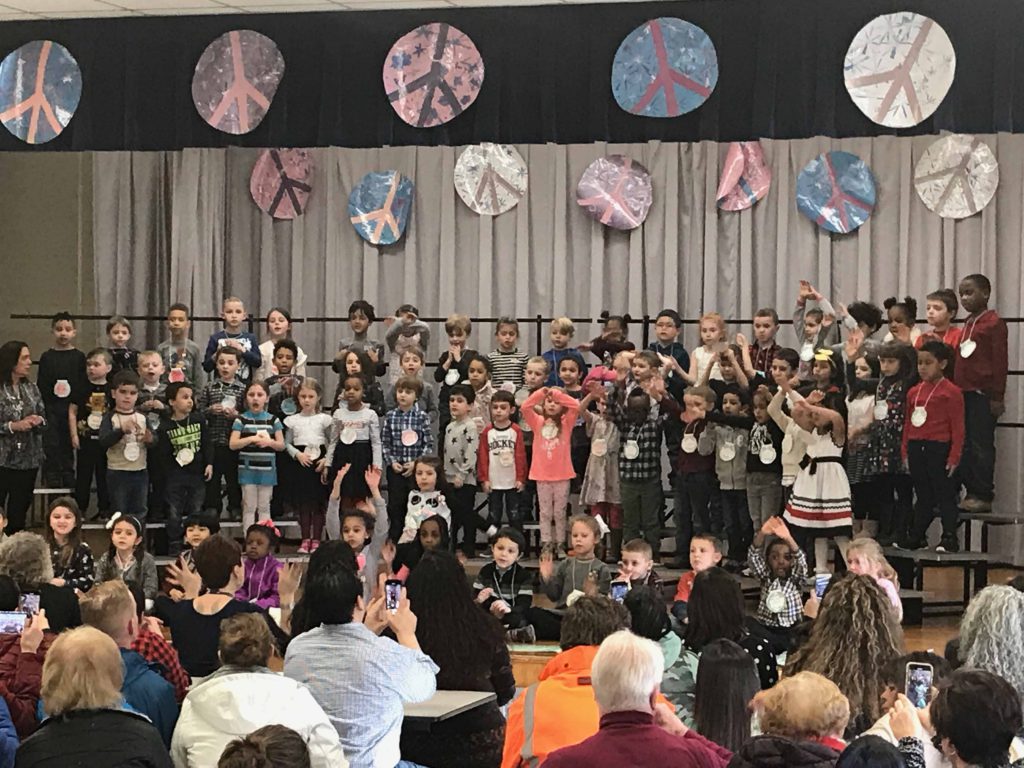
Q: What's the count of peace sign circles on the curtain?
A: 12